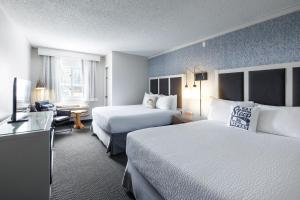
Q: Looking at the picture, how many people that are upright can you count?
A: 0